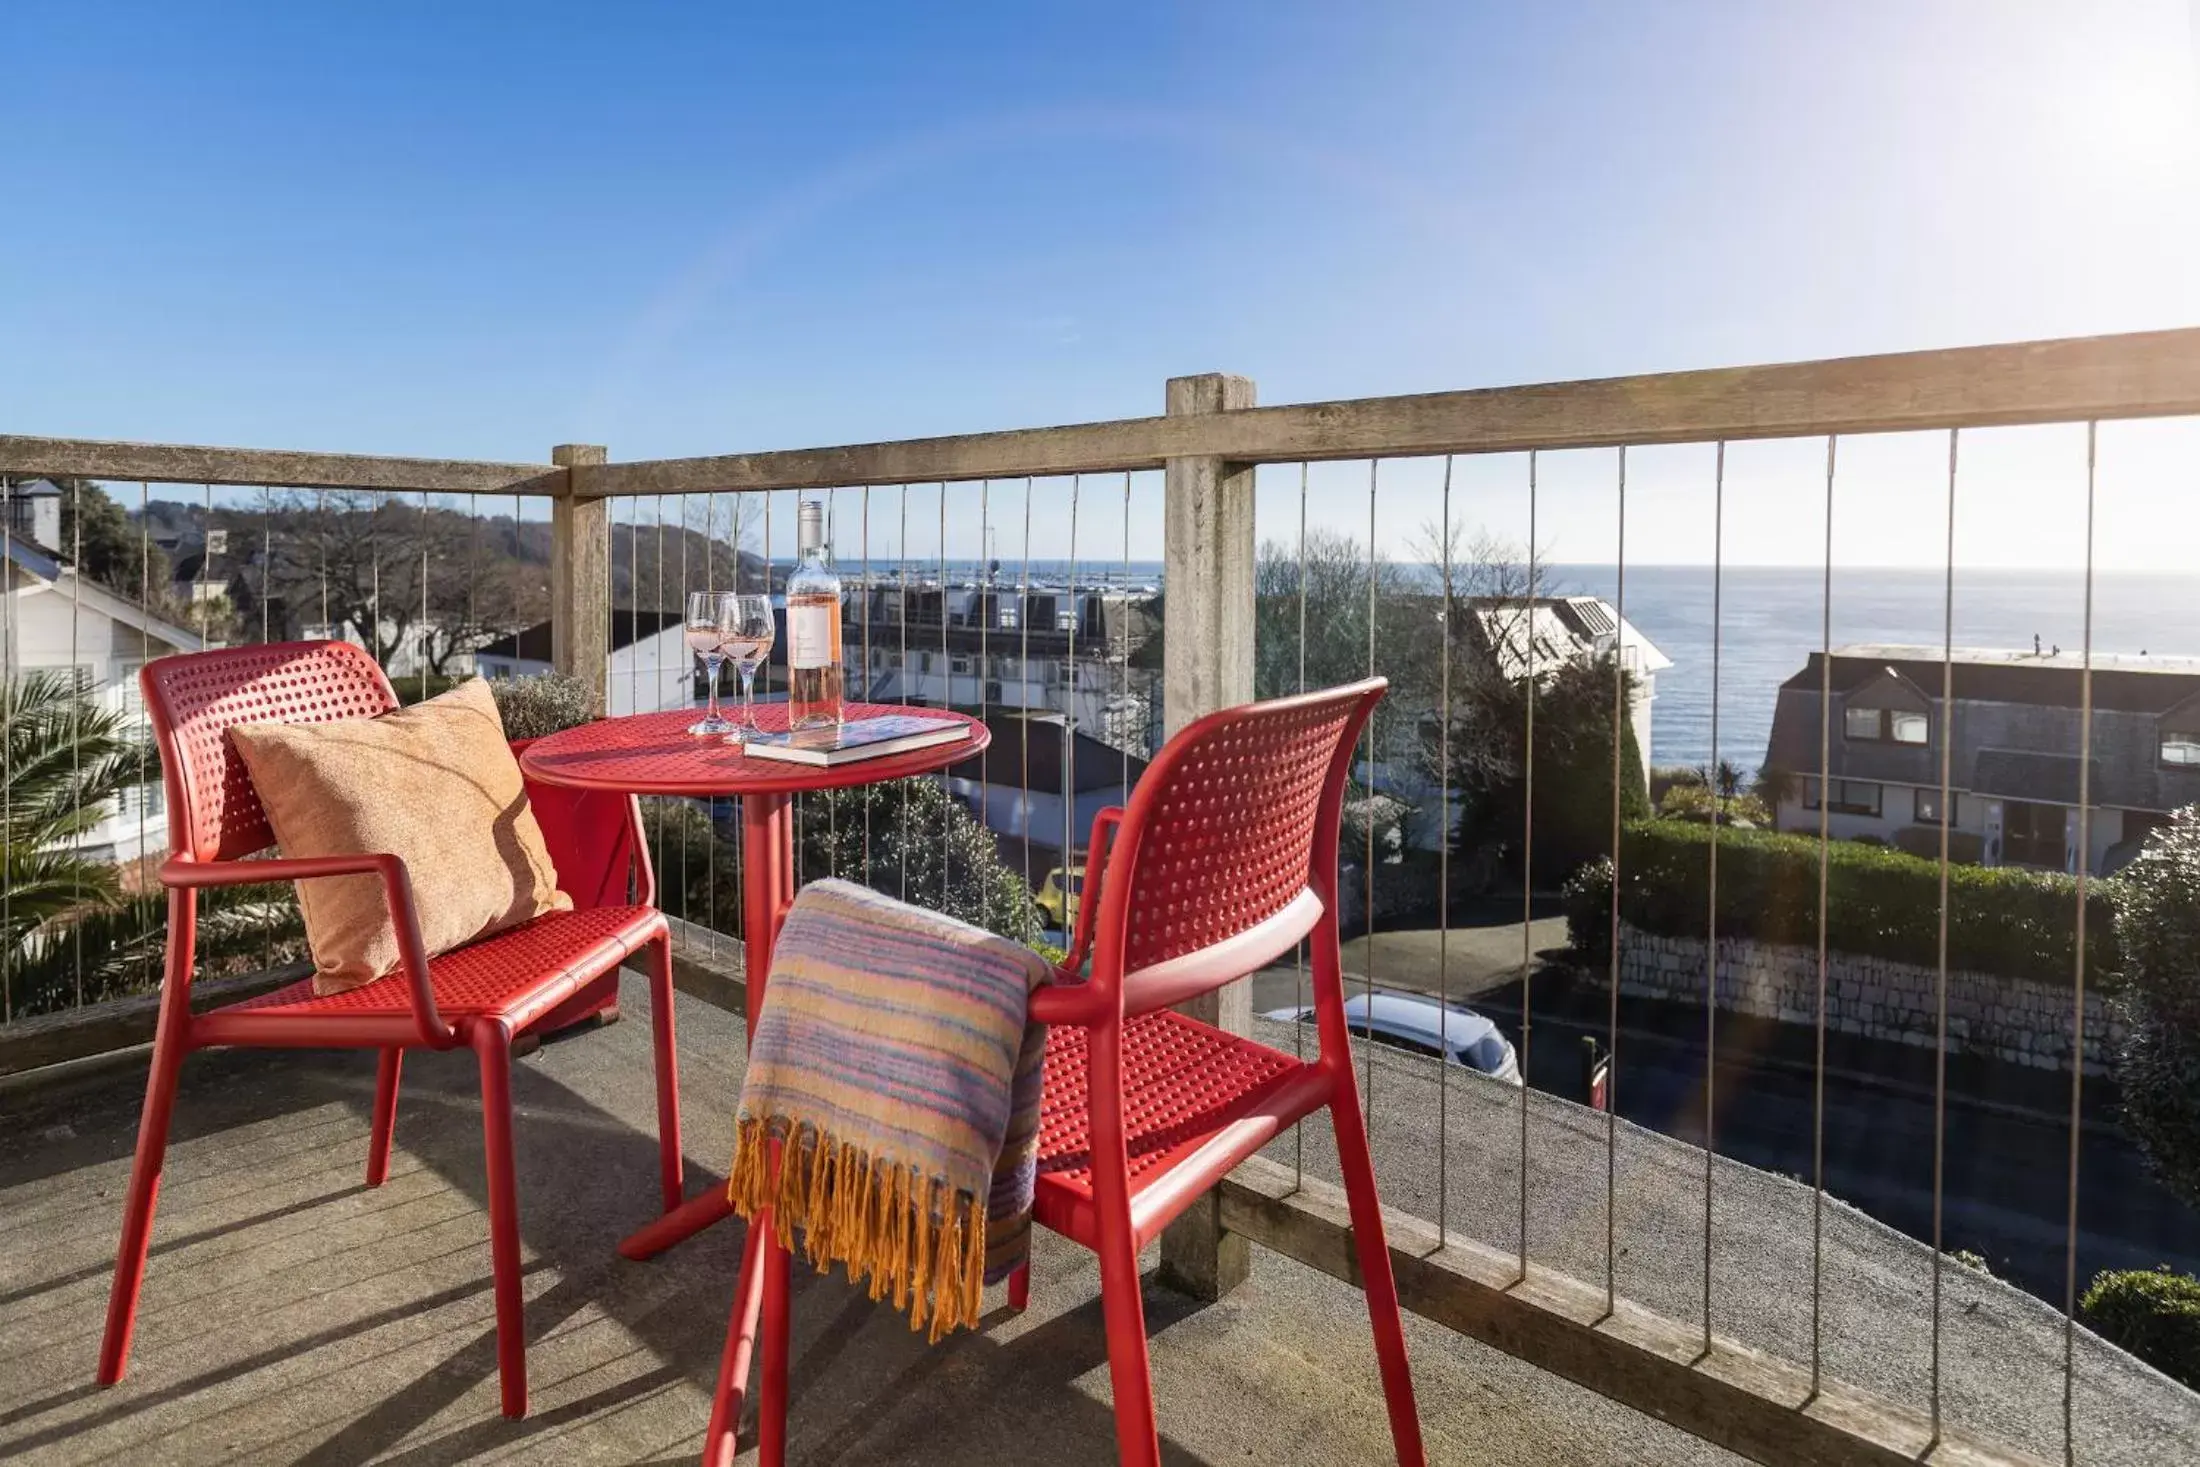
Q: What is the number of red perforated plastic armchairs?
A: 2